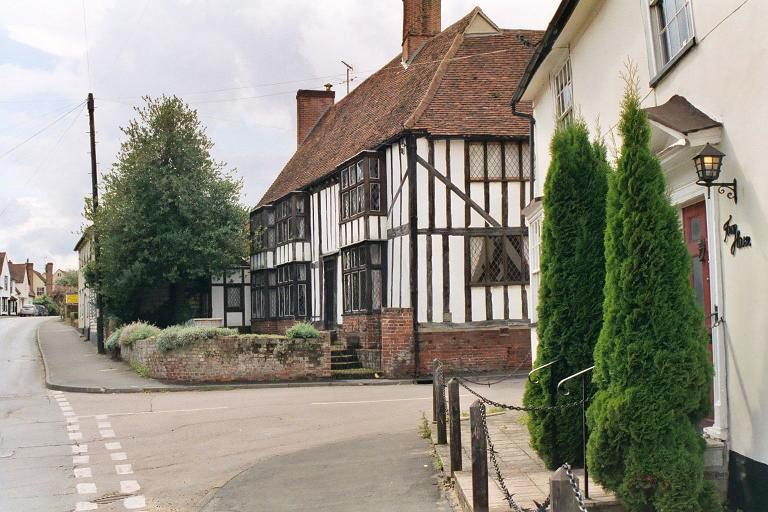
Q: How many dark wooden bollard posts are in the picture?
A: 5